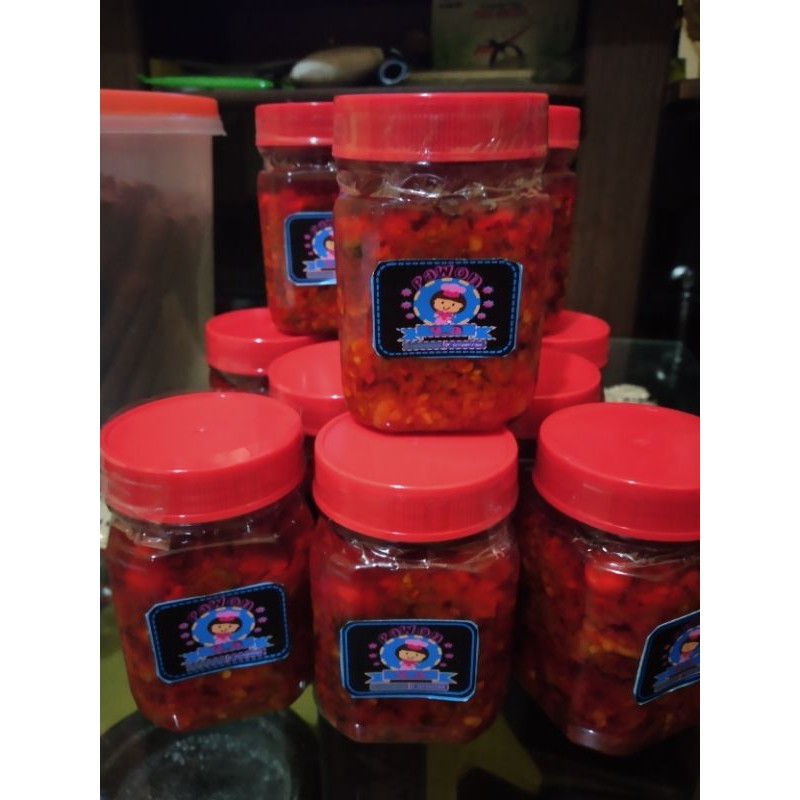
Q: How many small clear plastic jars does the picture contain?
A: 10